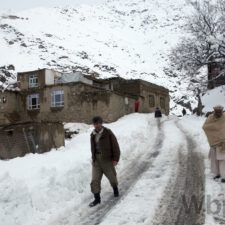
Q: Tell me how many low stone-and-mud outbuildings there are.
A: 1